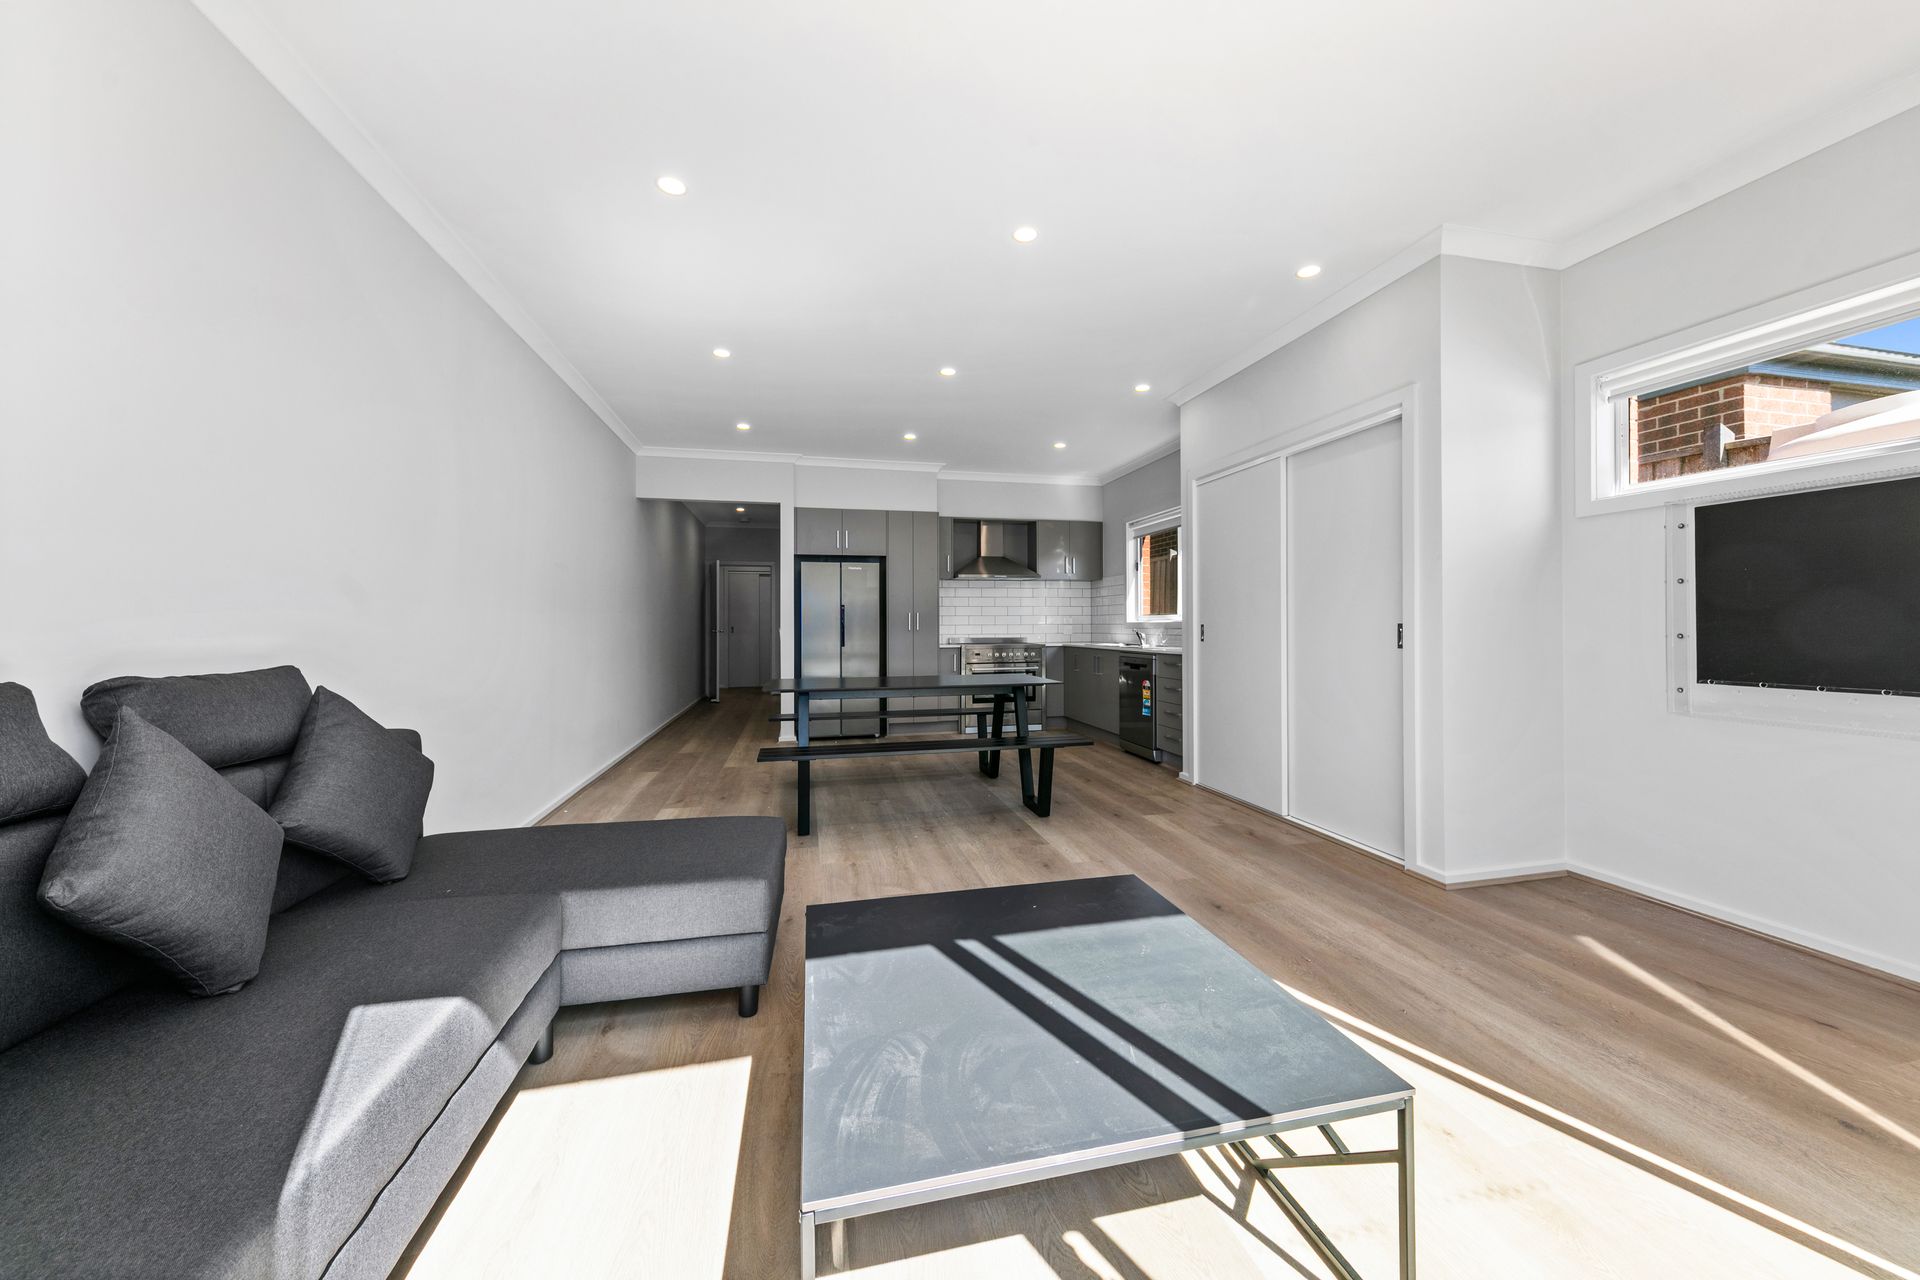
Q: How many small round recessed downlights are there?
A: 10